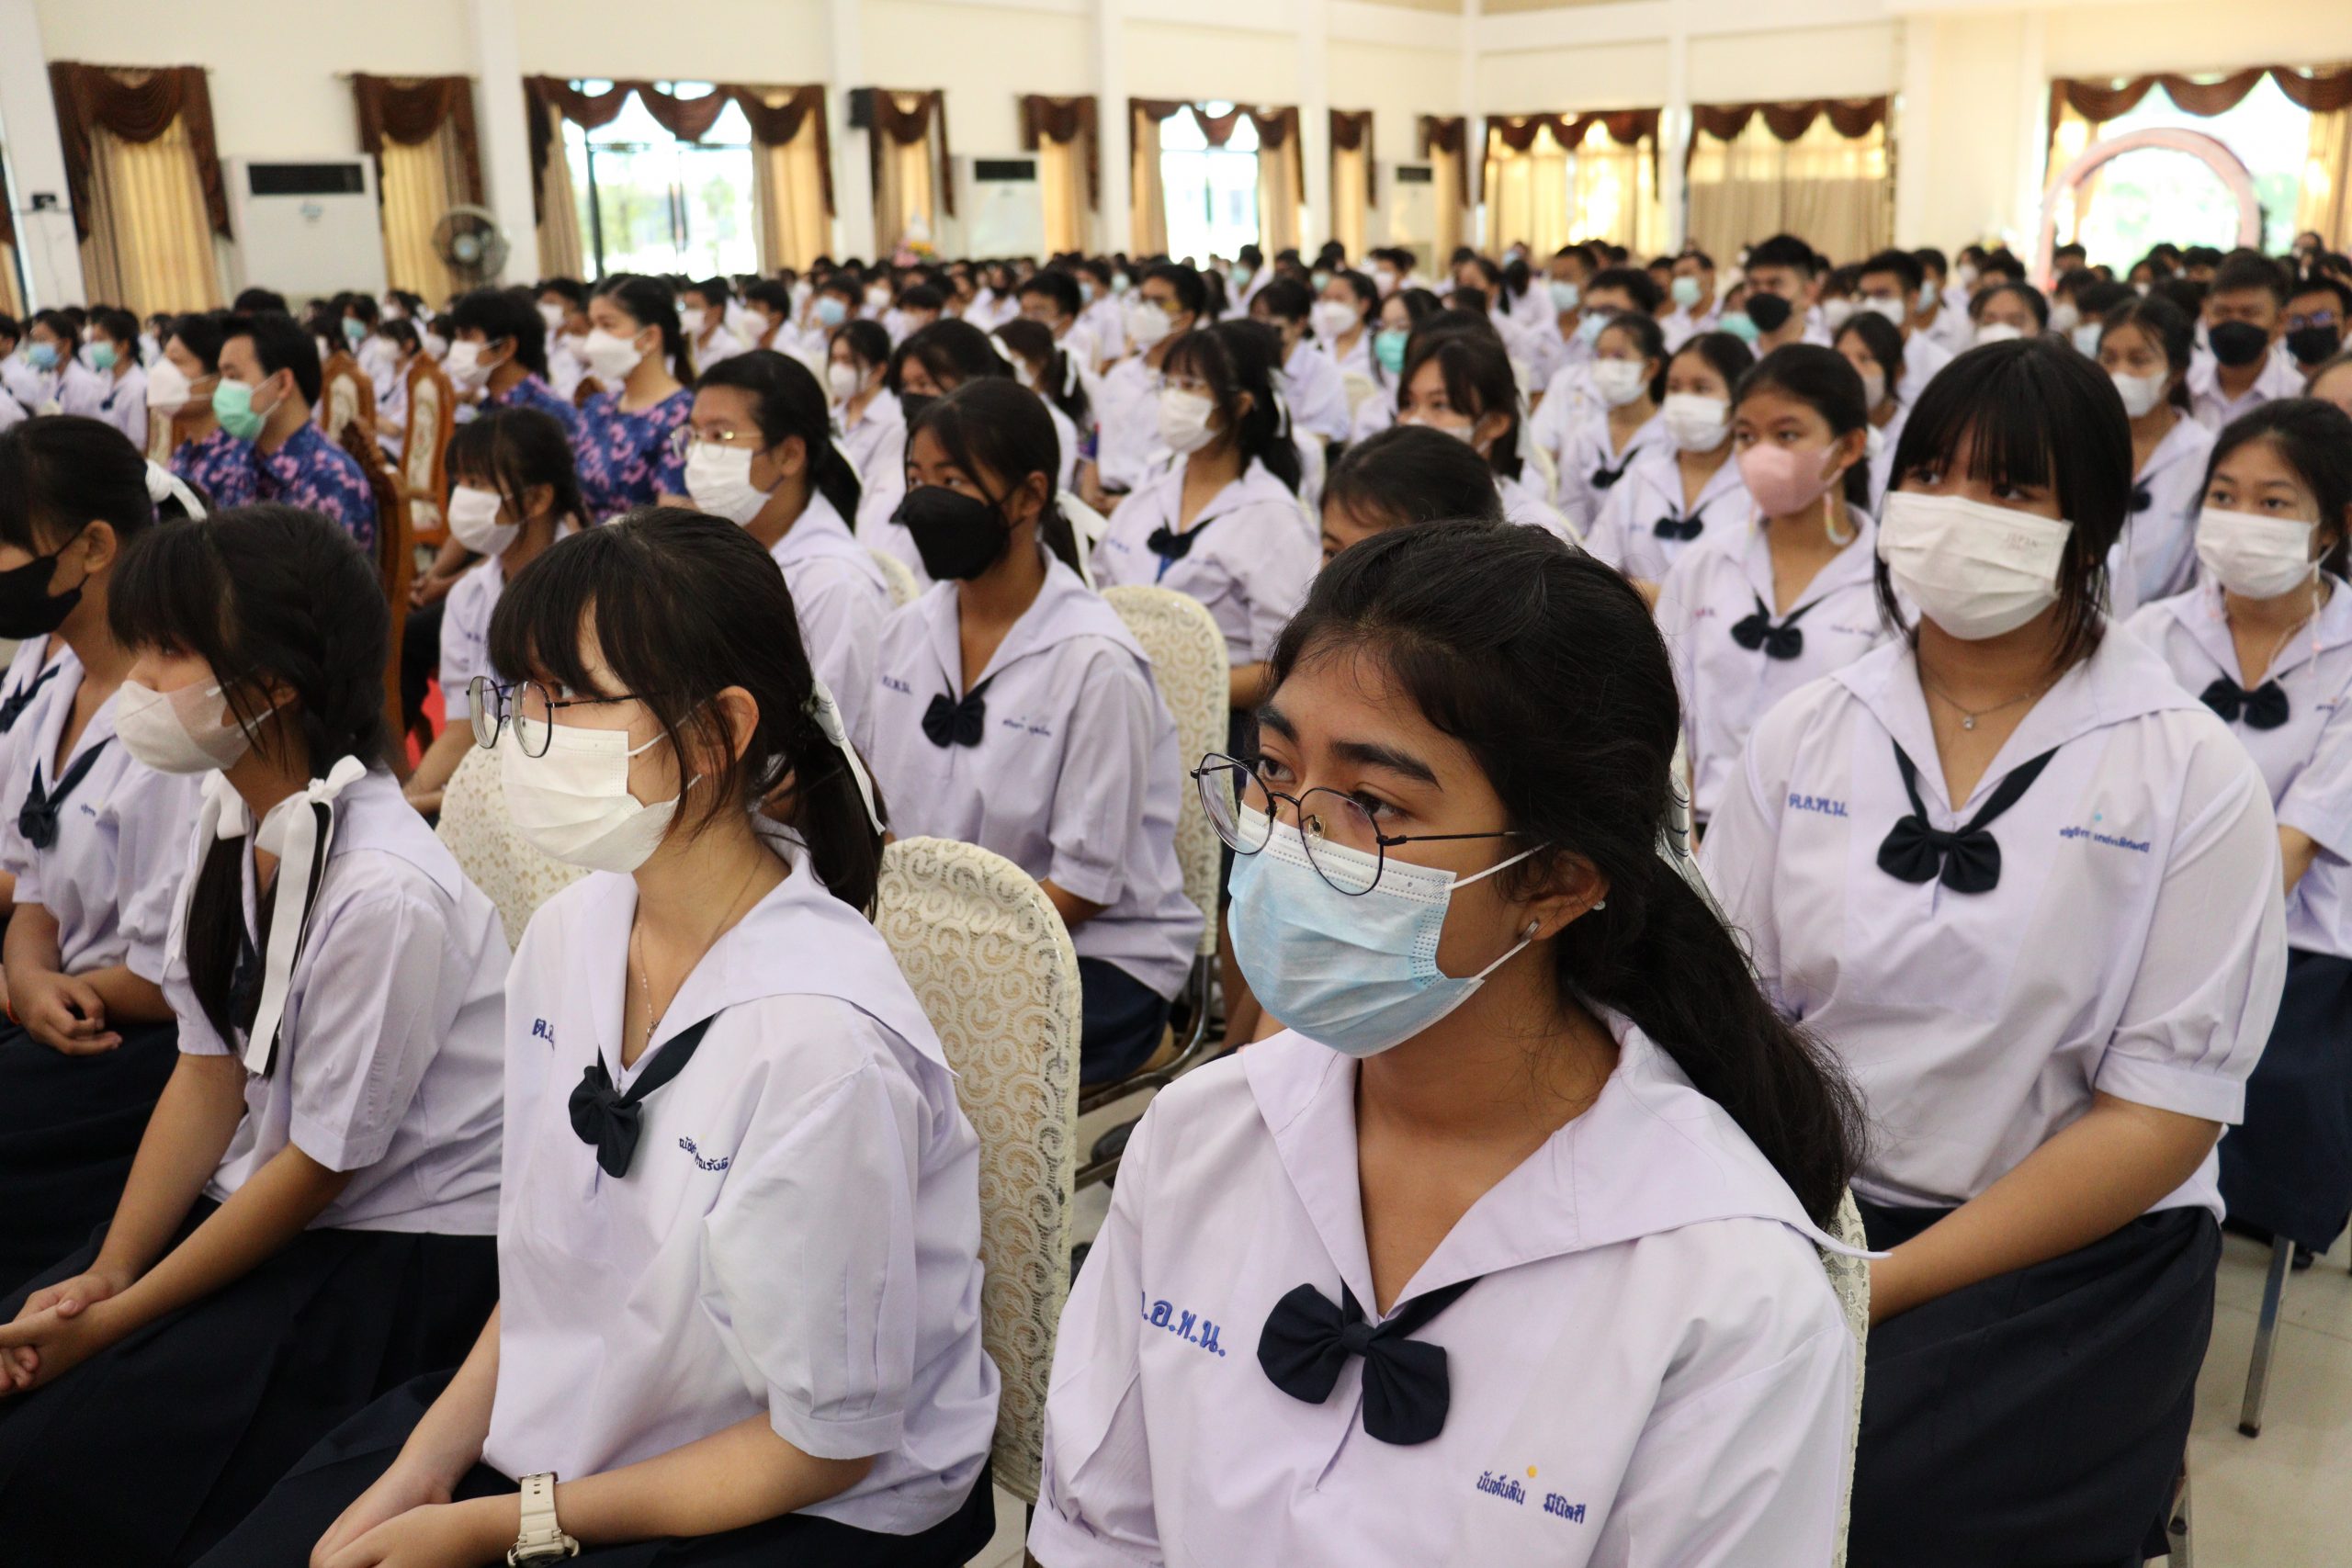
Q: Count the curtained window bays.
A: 11